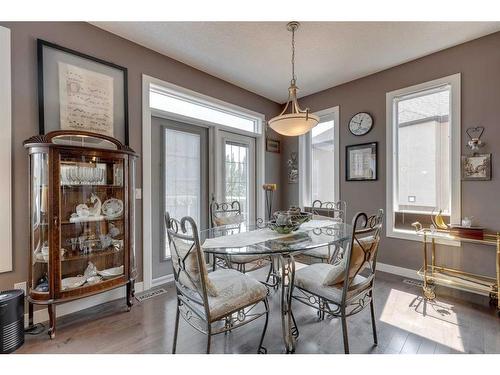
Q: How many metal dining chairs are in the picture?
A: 4